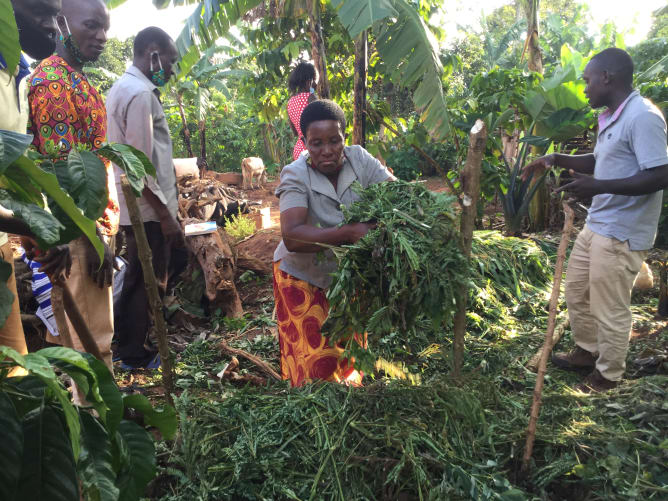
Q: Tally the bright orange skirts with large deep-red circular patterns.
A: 1